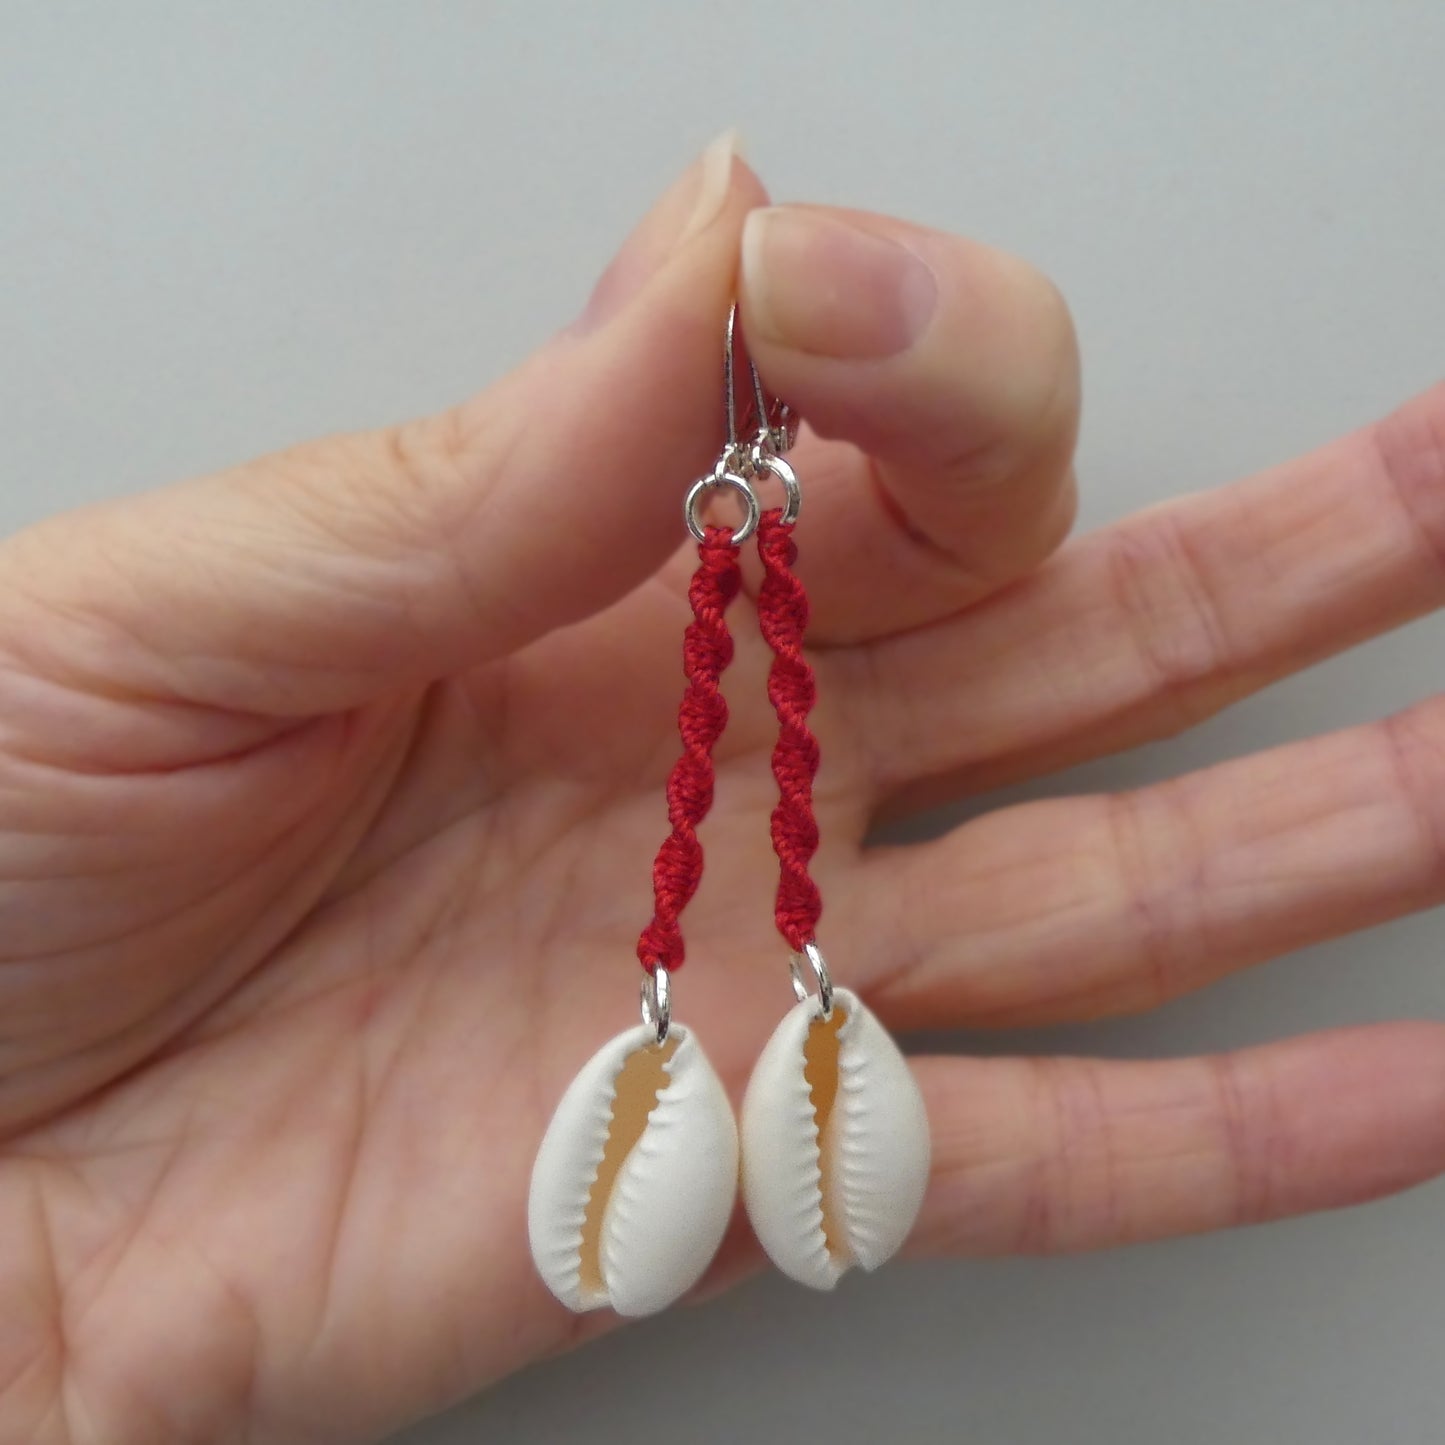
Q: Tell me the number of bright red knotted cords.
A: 2